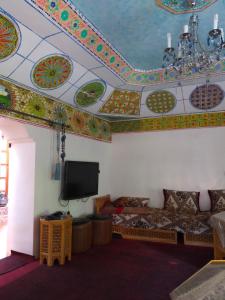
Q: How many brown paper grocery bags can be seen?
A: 0